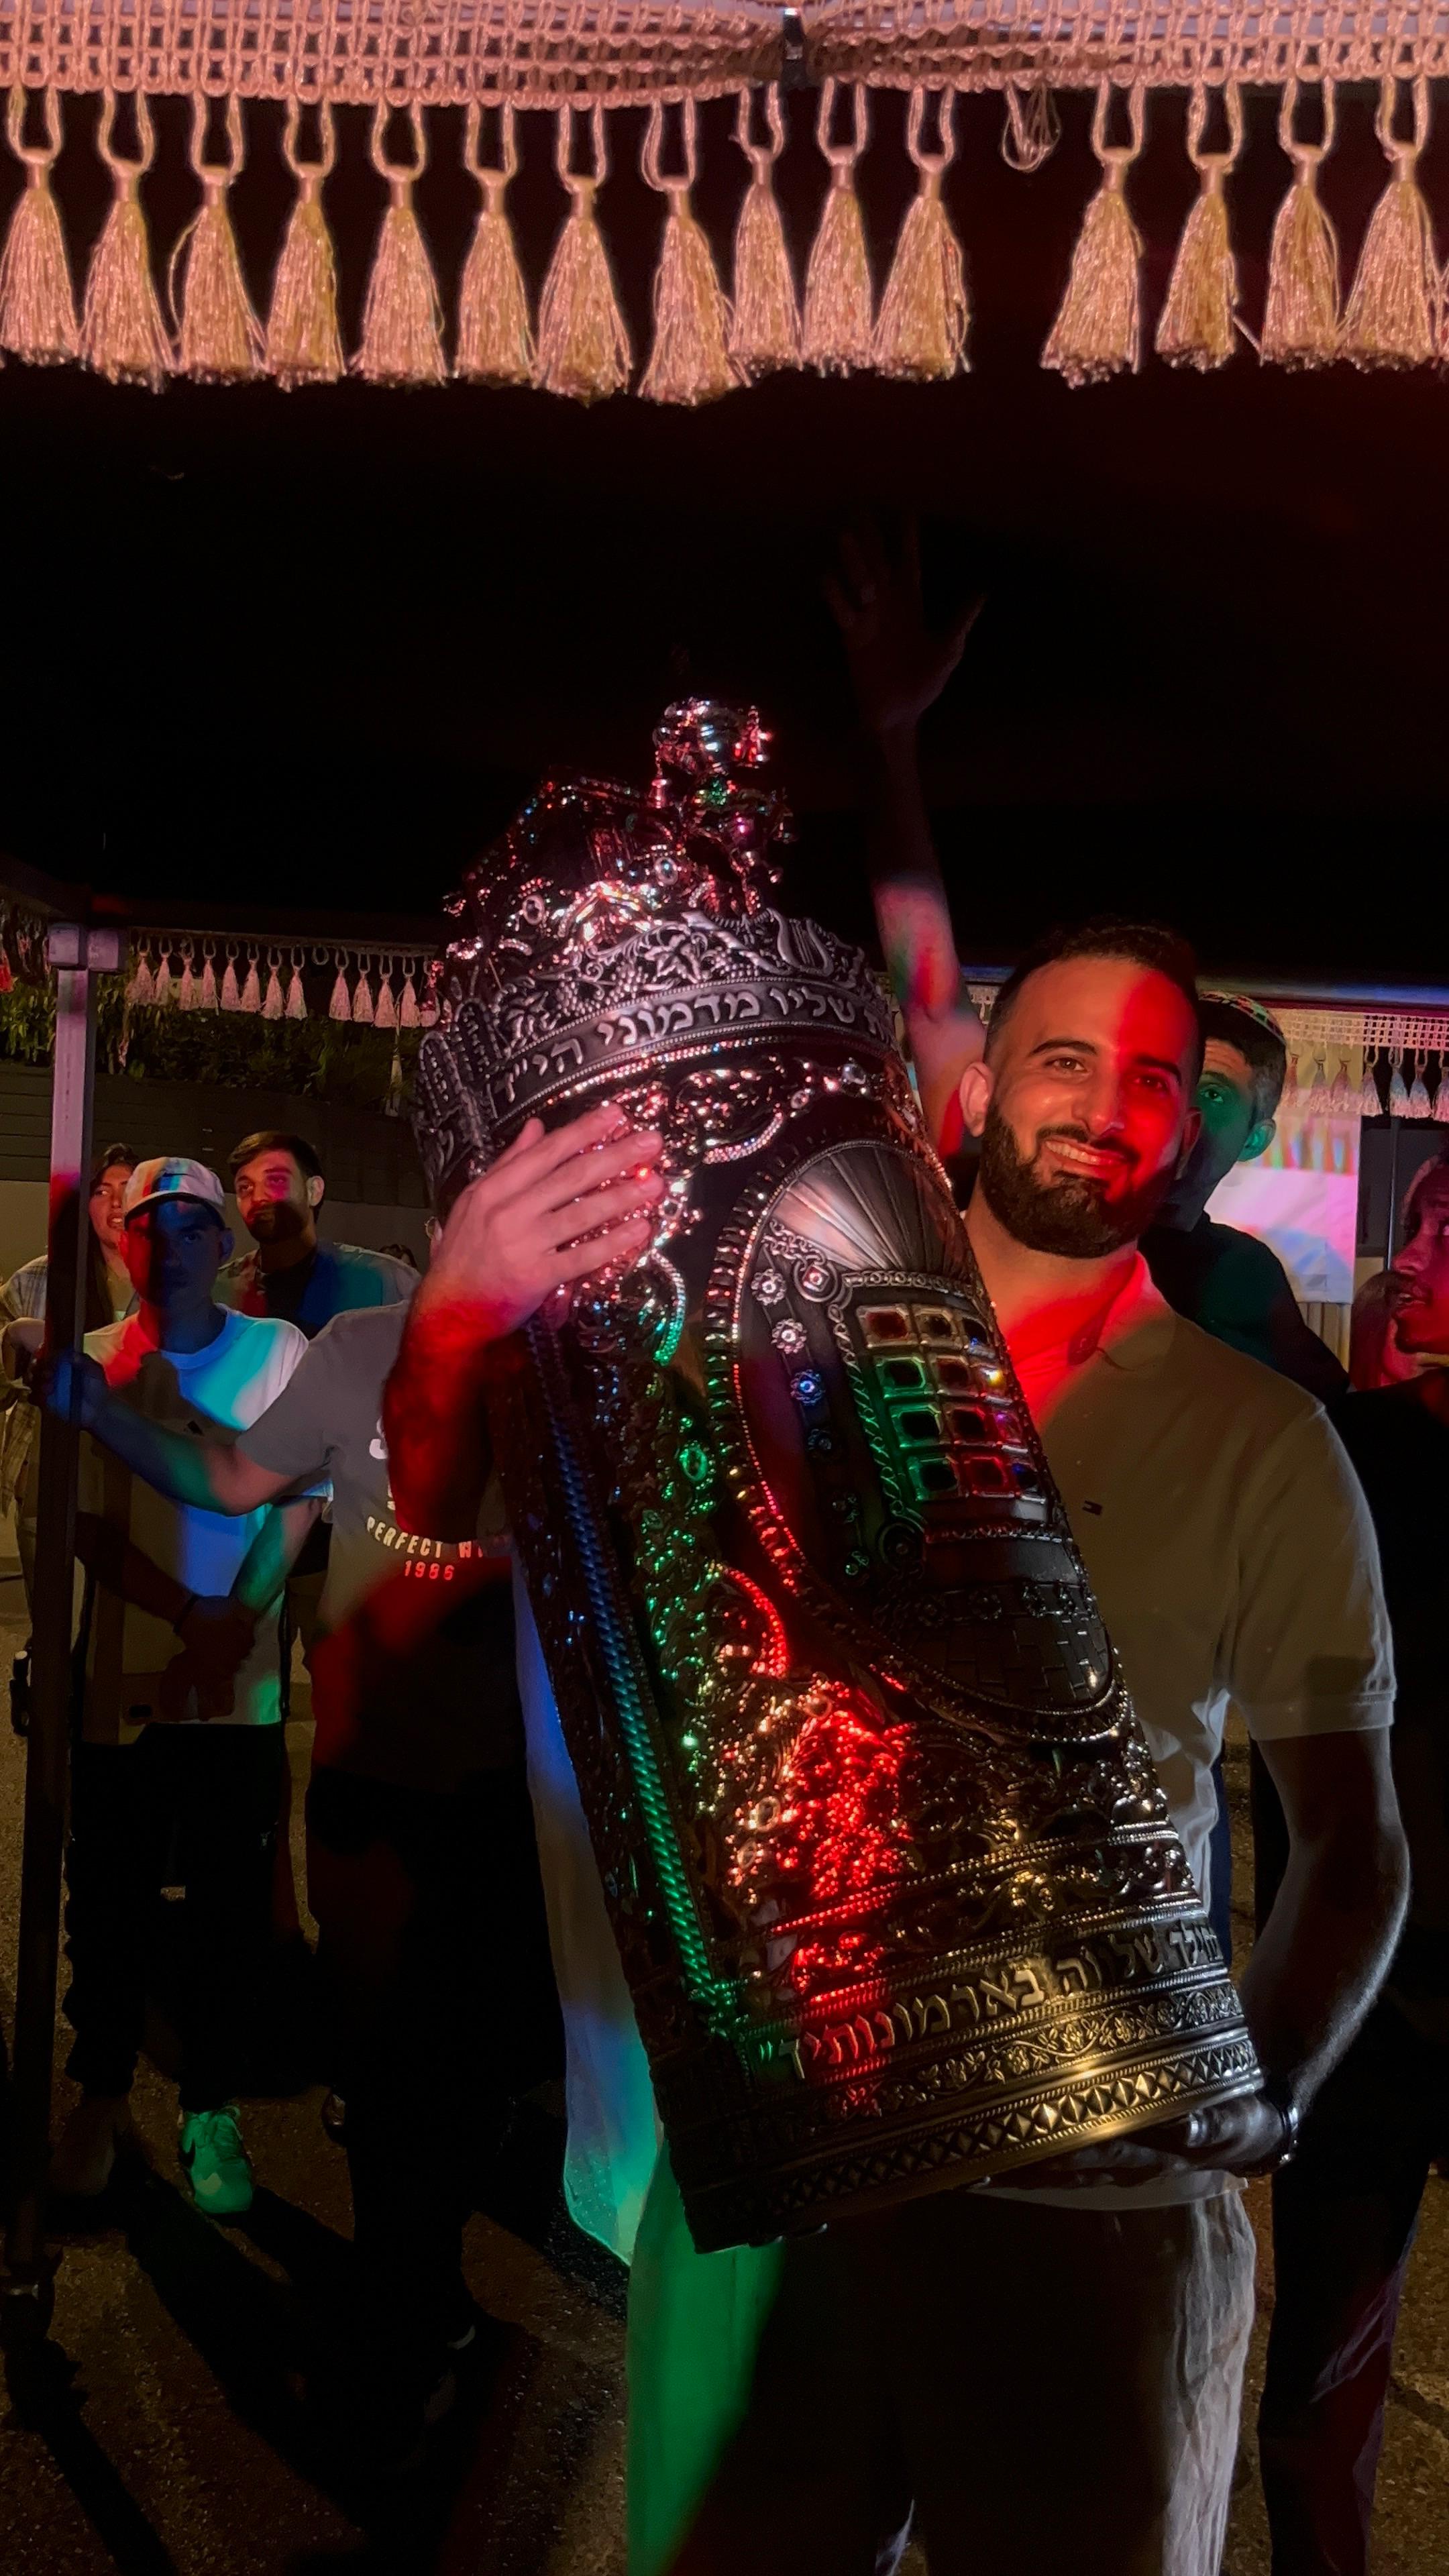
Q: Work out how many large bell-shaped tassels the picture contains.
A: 15